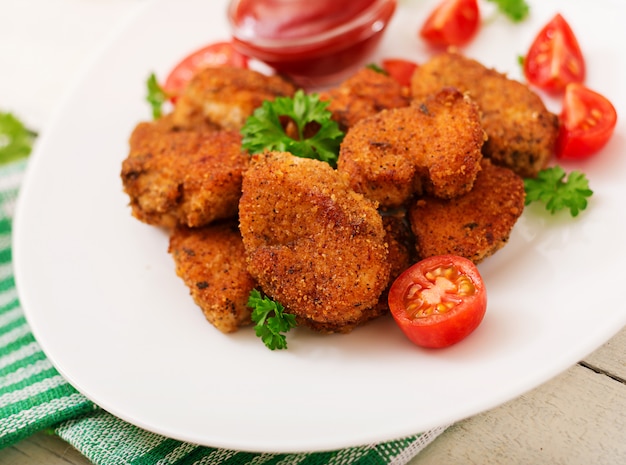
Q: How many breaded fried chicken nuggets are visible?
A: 9